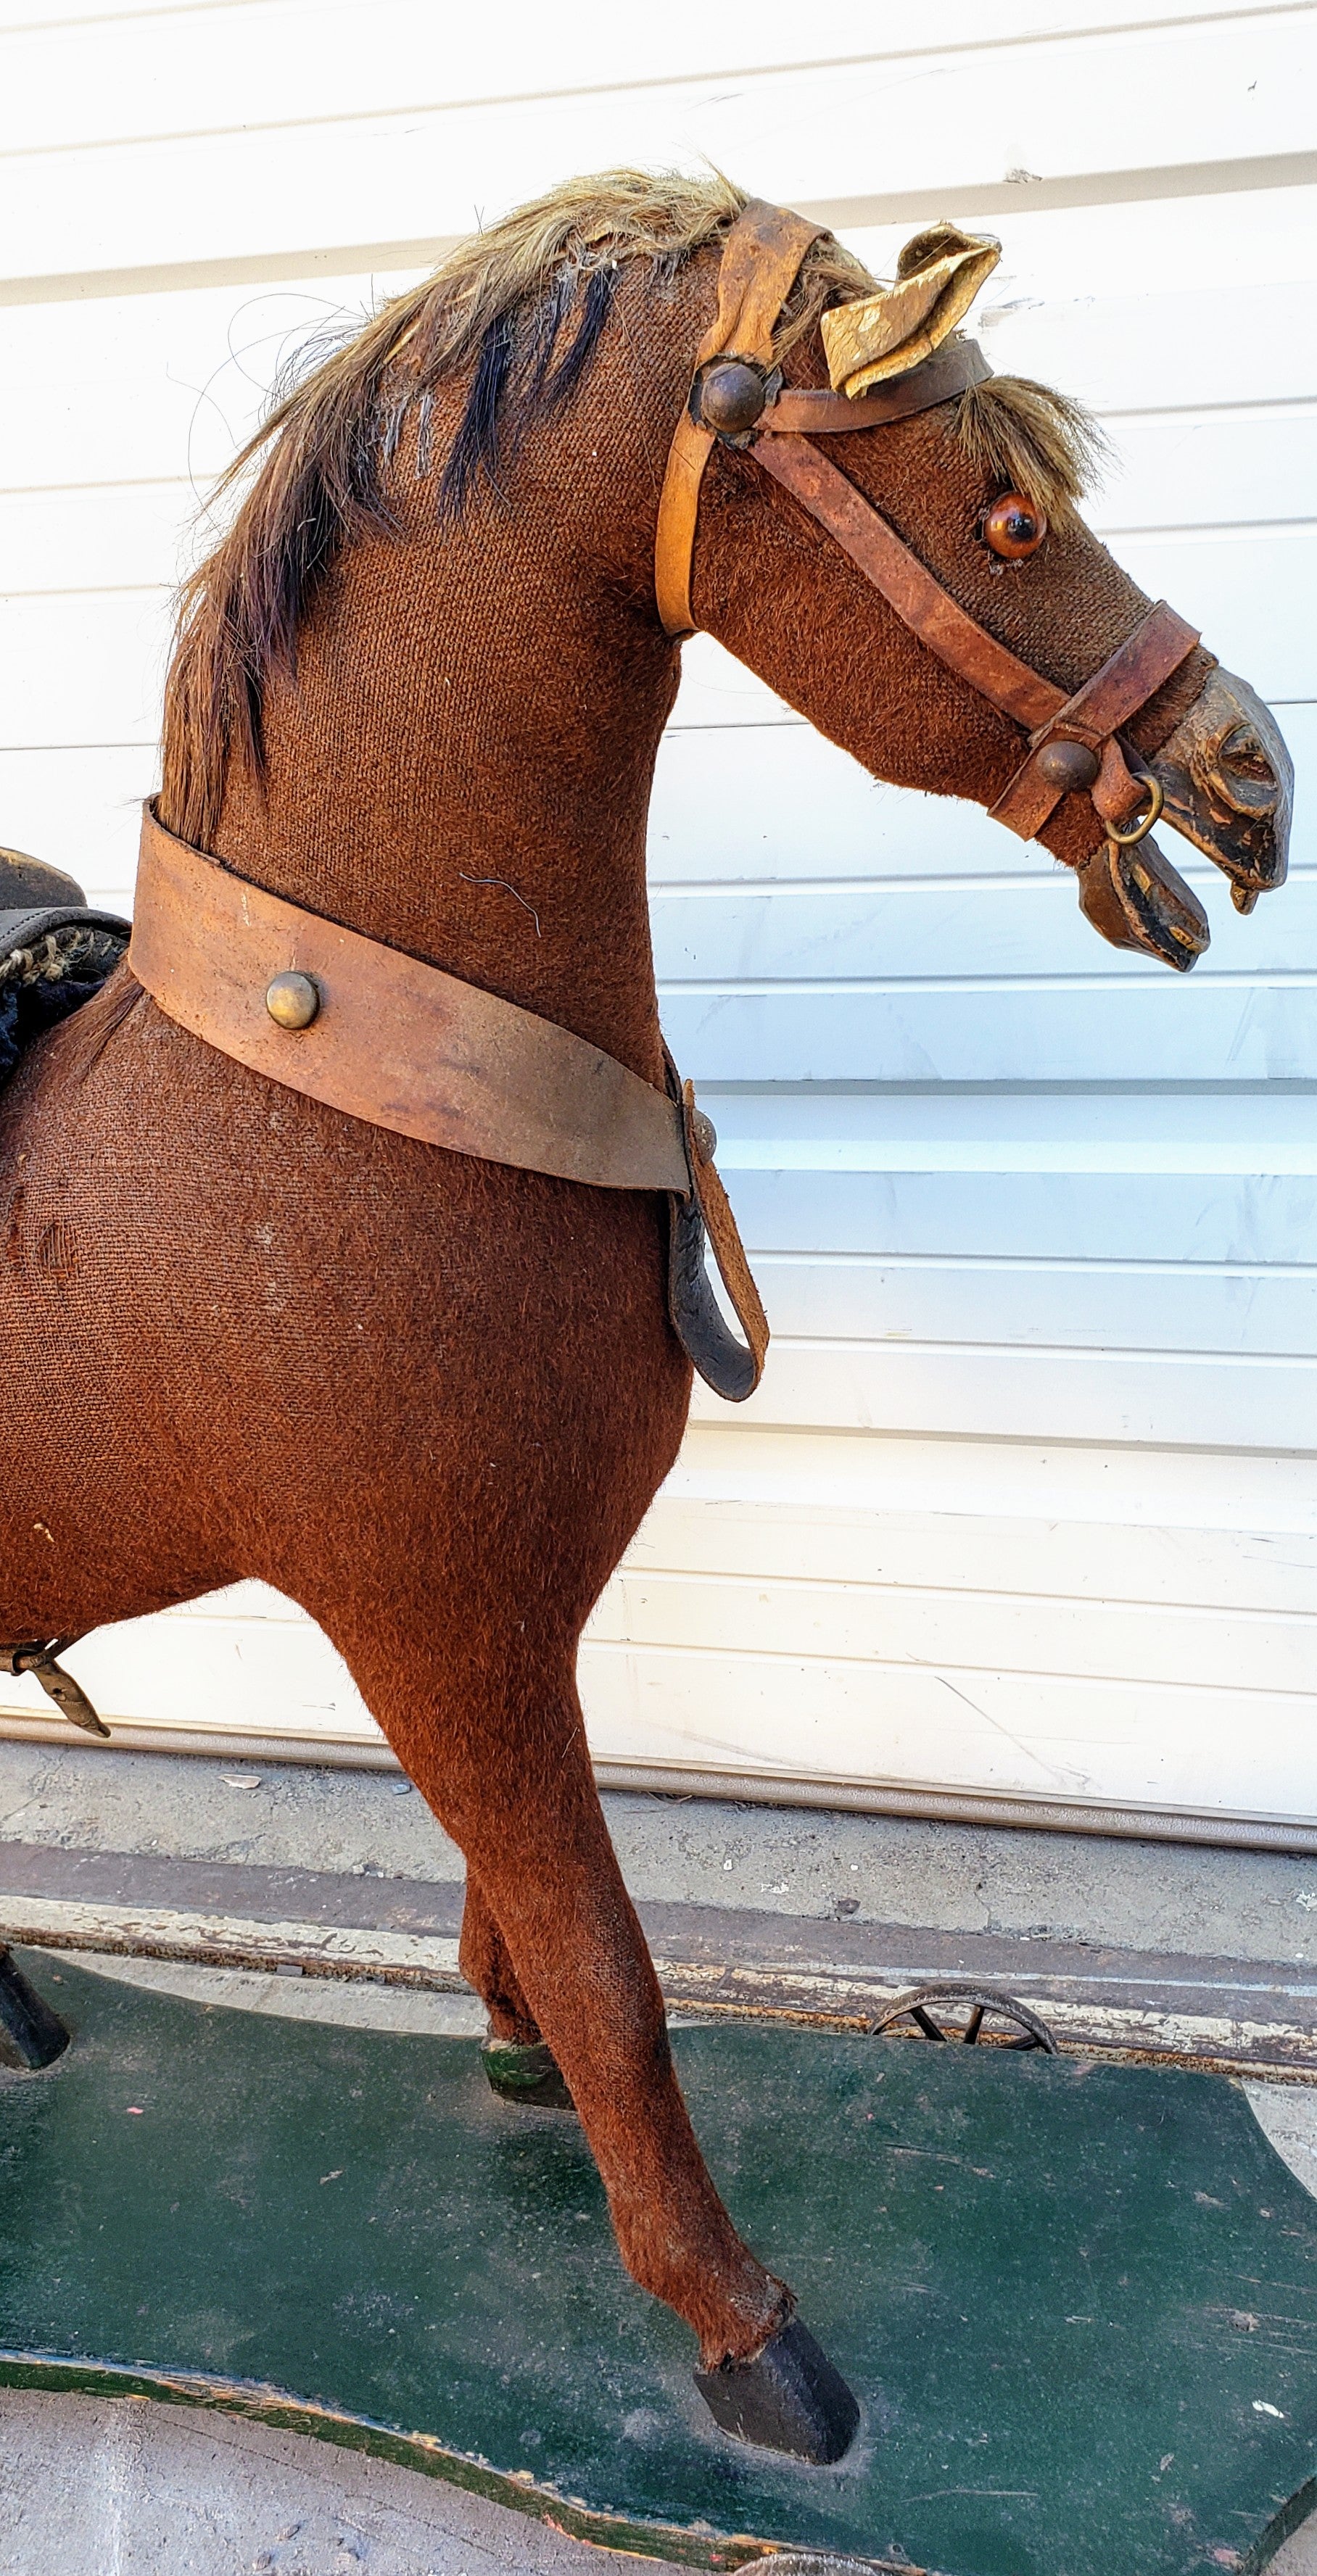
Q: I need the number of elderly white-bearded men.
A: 0